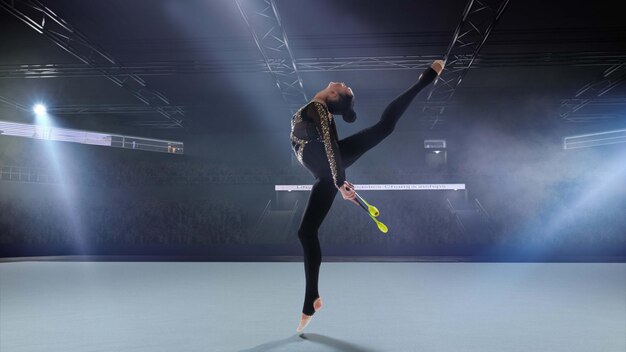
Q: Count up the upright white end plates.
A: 0